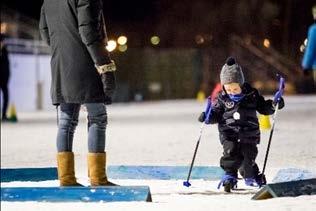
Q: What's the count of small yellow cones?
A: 3